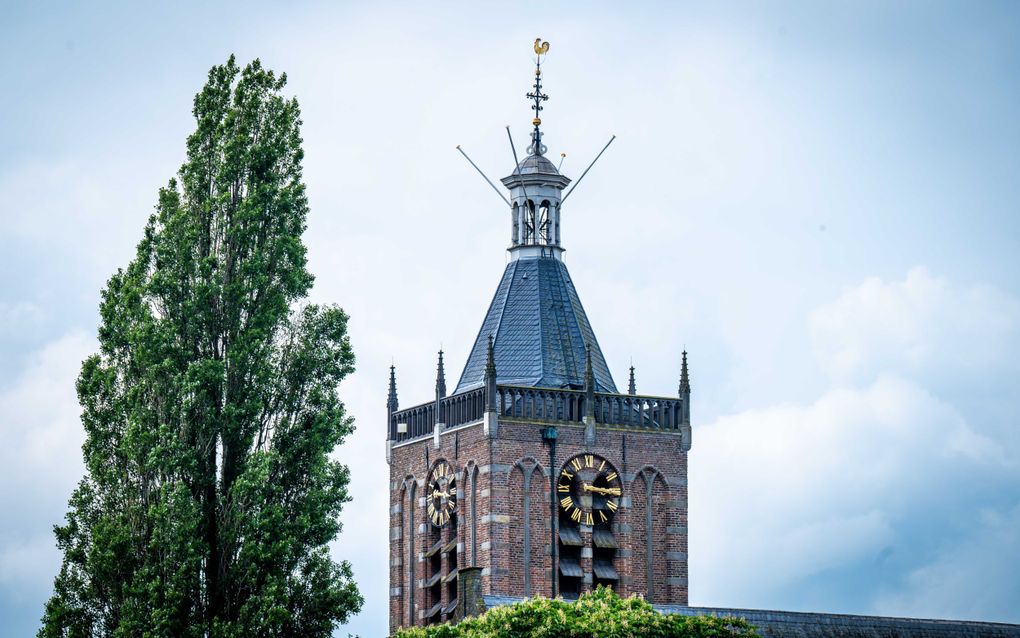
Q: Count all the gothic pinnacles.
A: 6